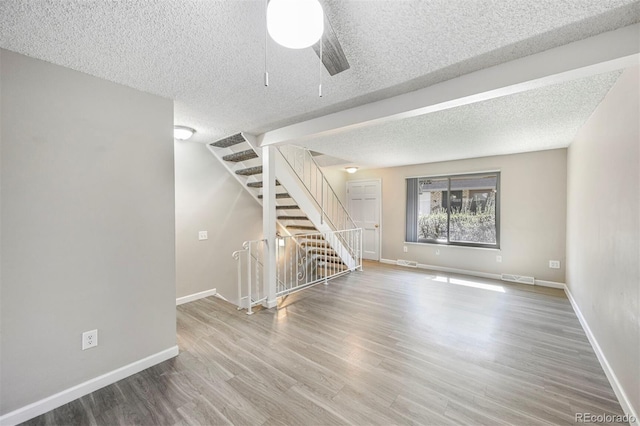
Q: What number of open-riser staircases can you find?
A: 1